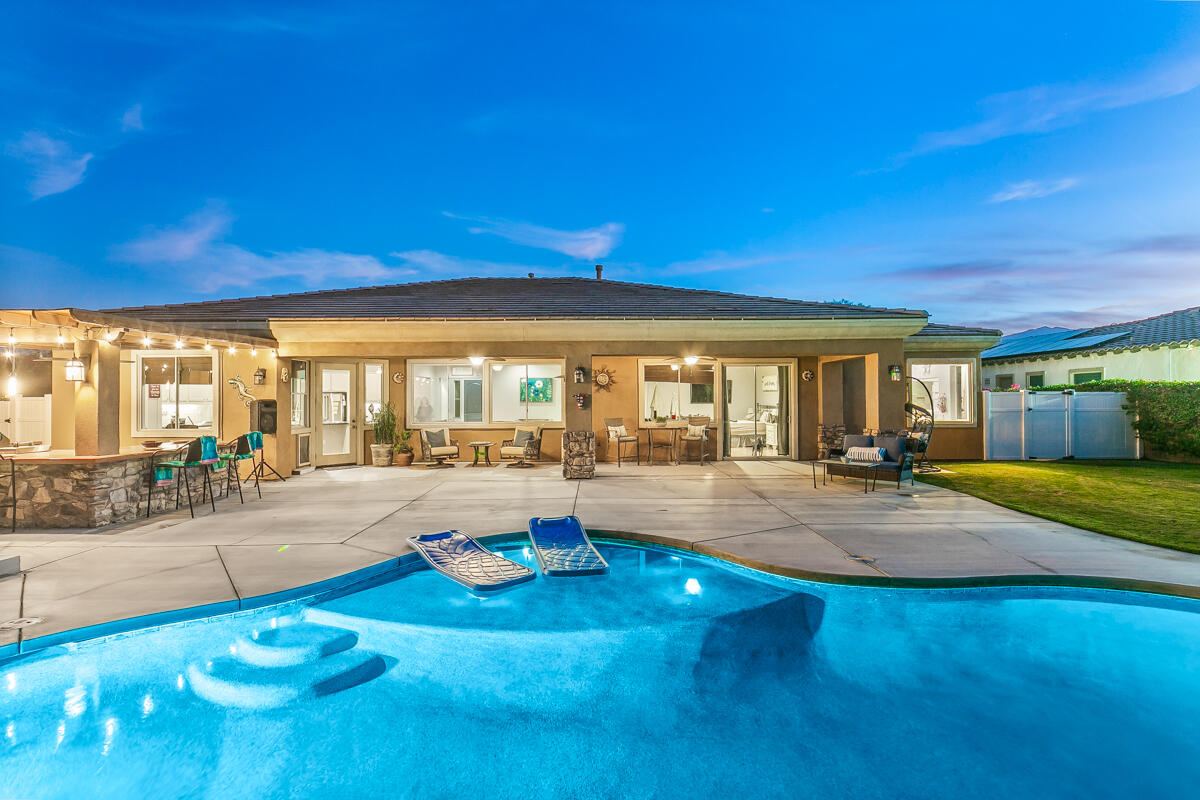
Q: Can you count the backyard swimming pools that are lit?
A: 1